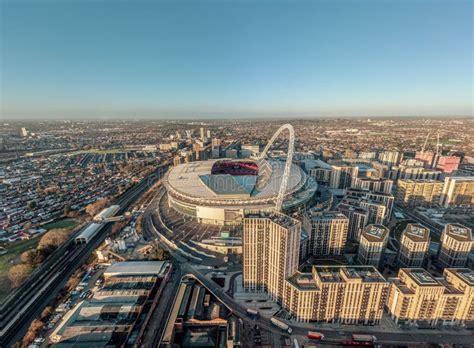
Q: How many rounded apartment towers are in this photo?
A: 3